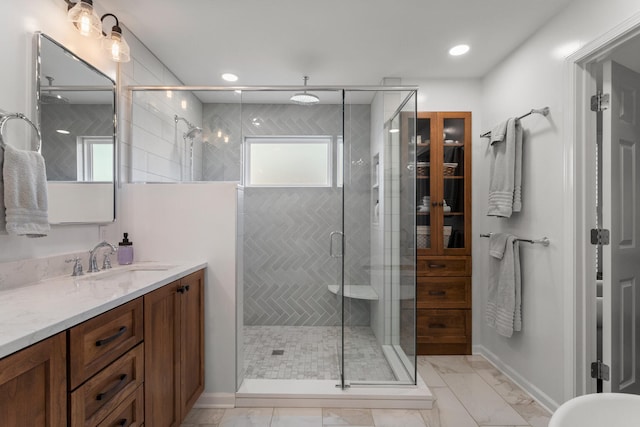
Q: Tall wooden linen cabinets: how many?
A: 1